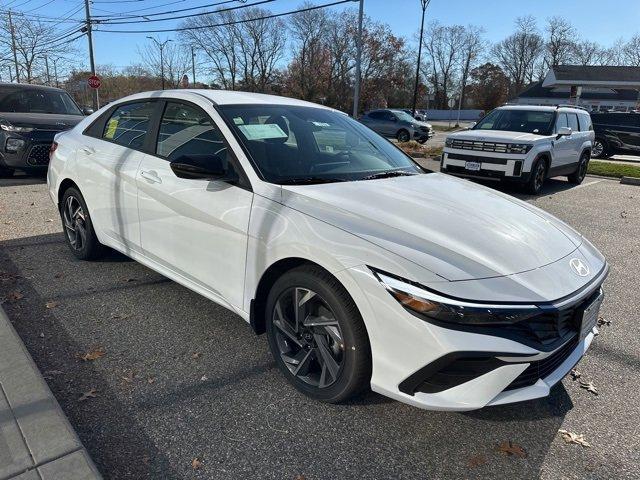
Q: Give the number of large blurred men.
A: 0